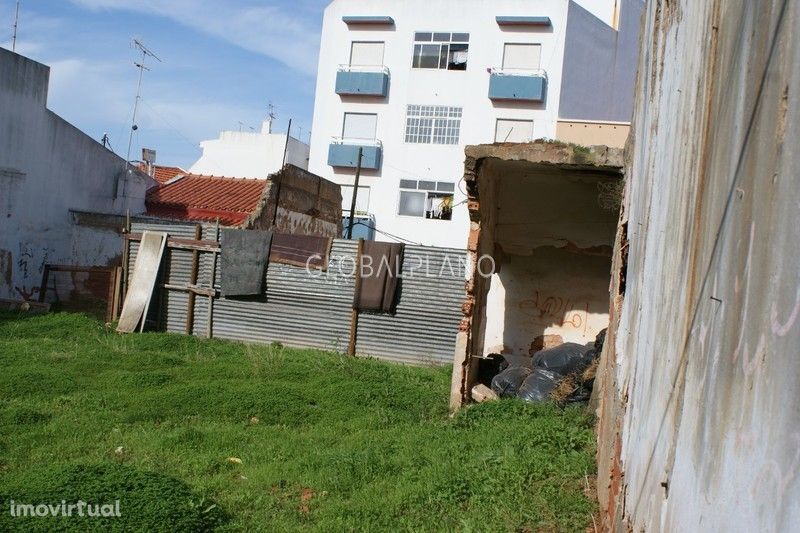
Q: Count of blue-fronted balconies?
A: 4